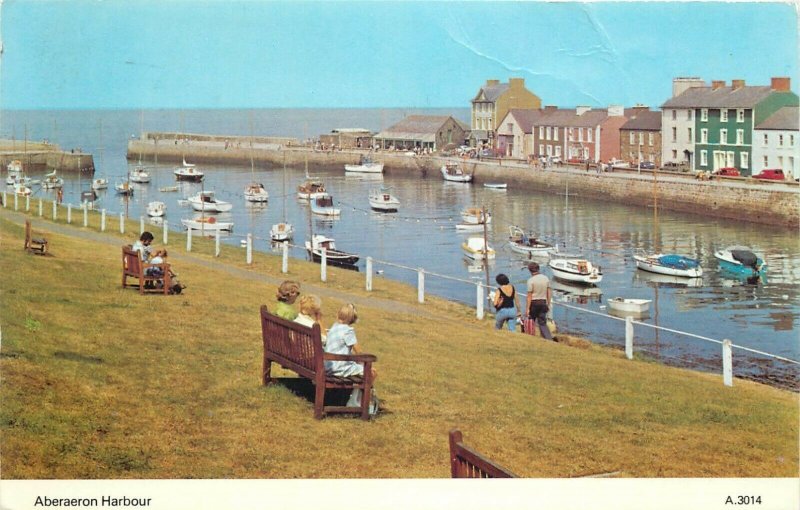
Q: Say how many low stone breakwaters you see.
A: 2